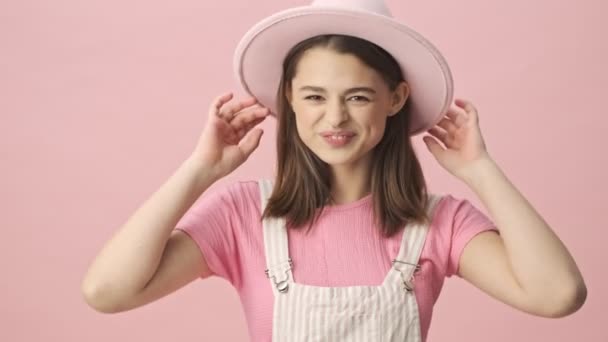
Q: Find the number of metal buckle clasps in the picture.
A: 2